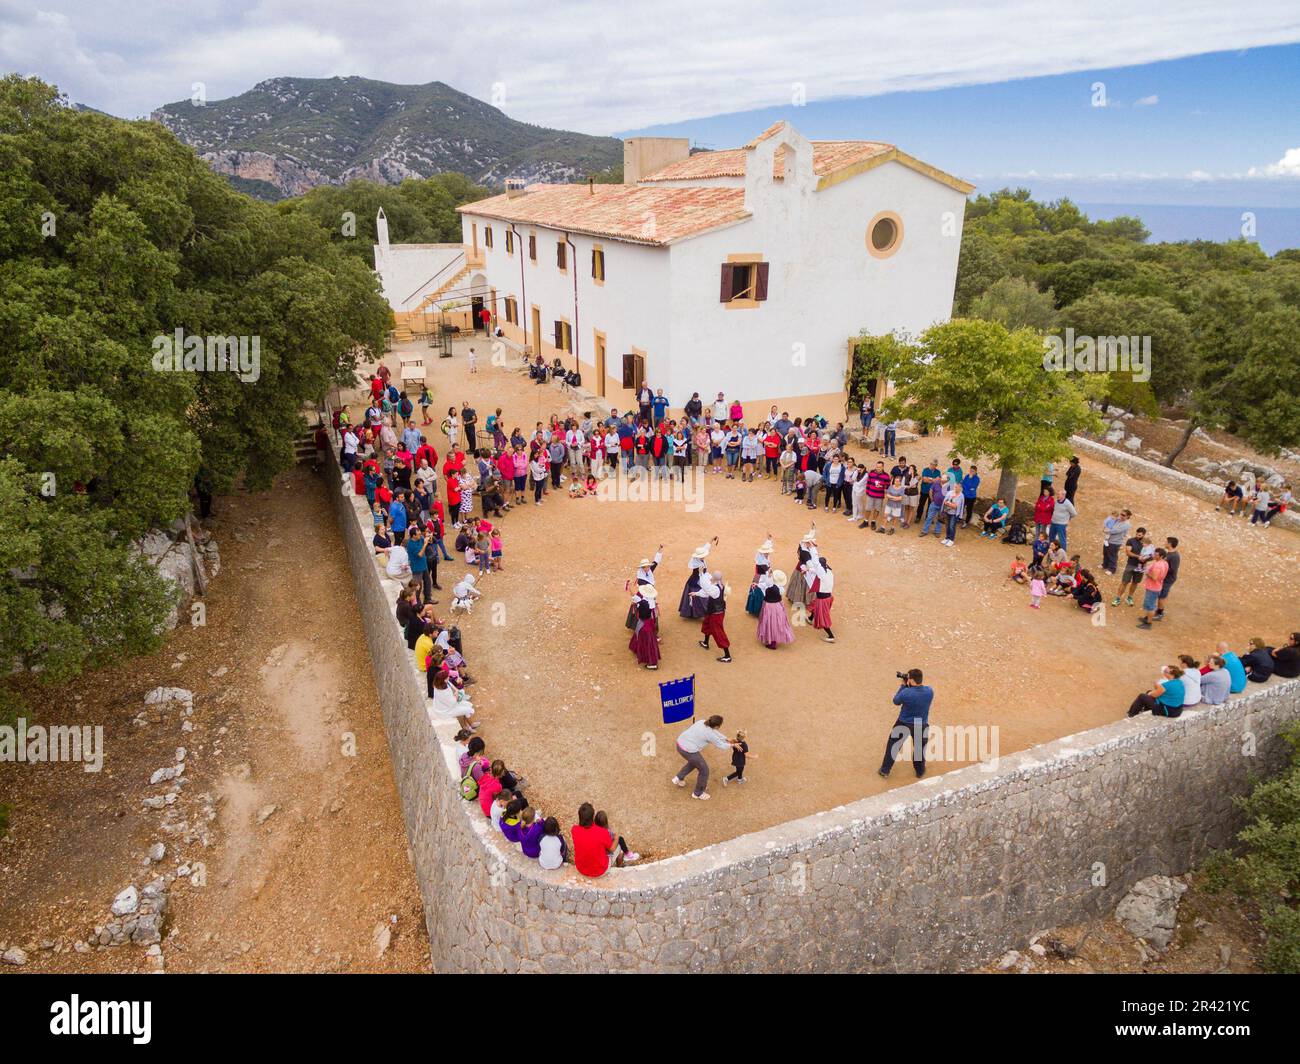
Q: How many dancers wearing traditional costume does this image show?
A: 8